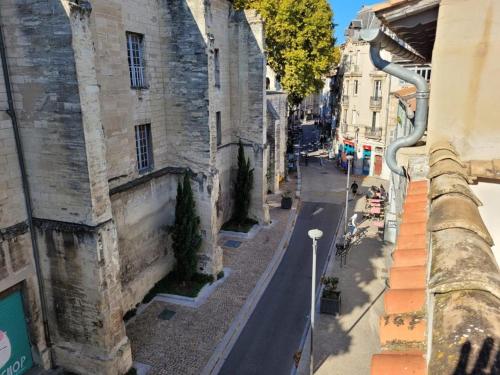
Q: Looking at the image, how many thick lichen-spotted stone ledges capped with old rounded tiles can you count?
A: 1